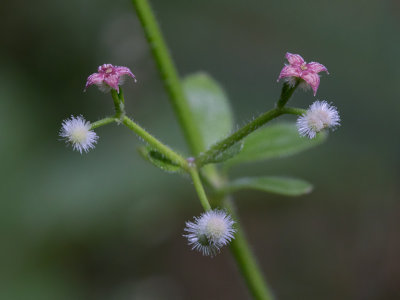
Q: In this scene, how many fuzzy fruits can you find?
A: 3